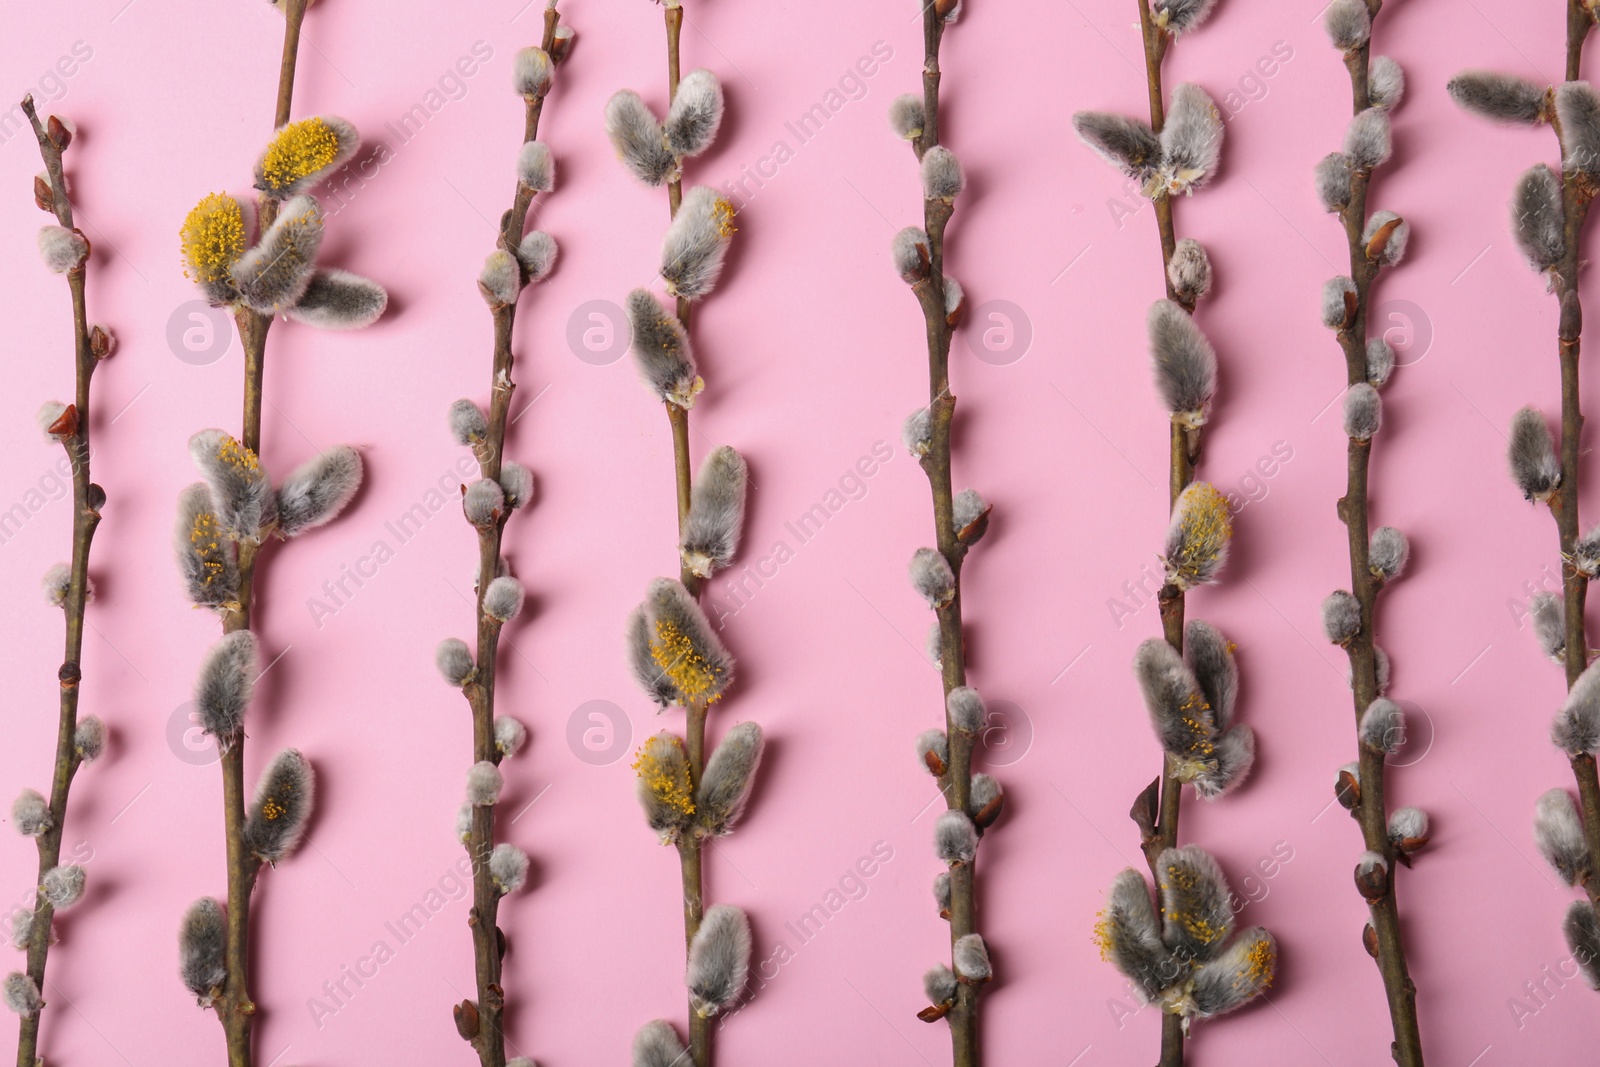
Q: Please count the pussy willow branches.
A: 8